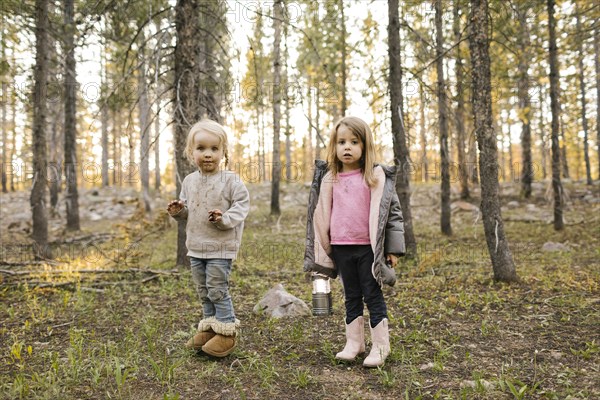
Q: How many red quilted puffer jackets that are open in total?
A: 0